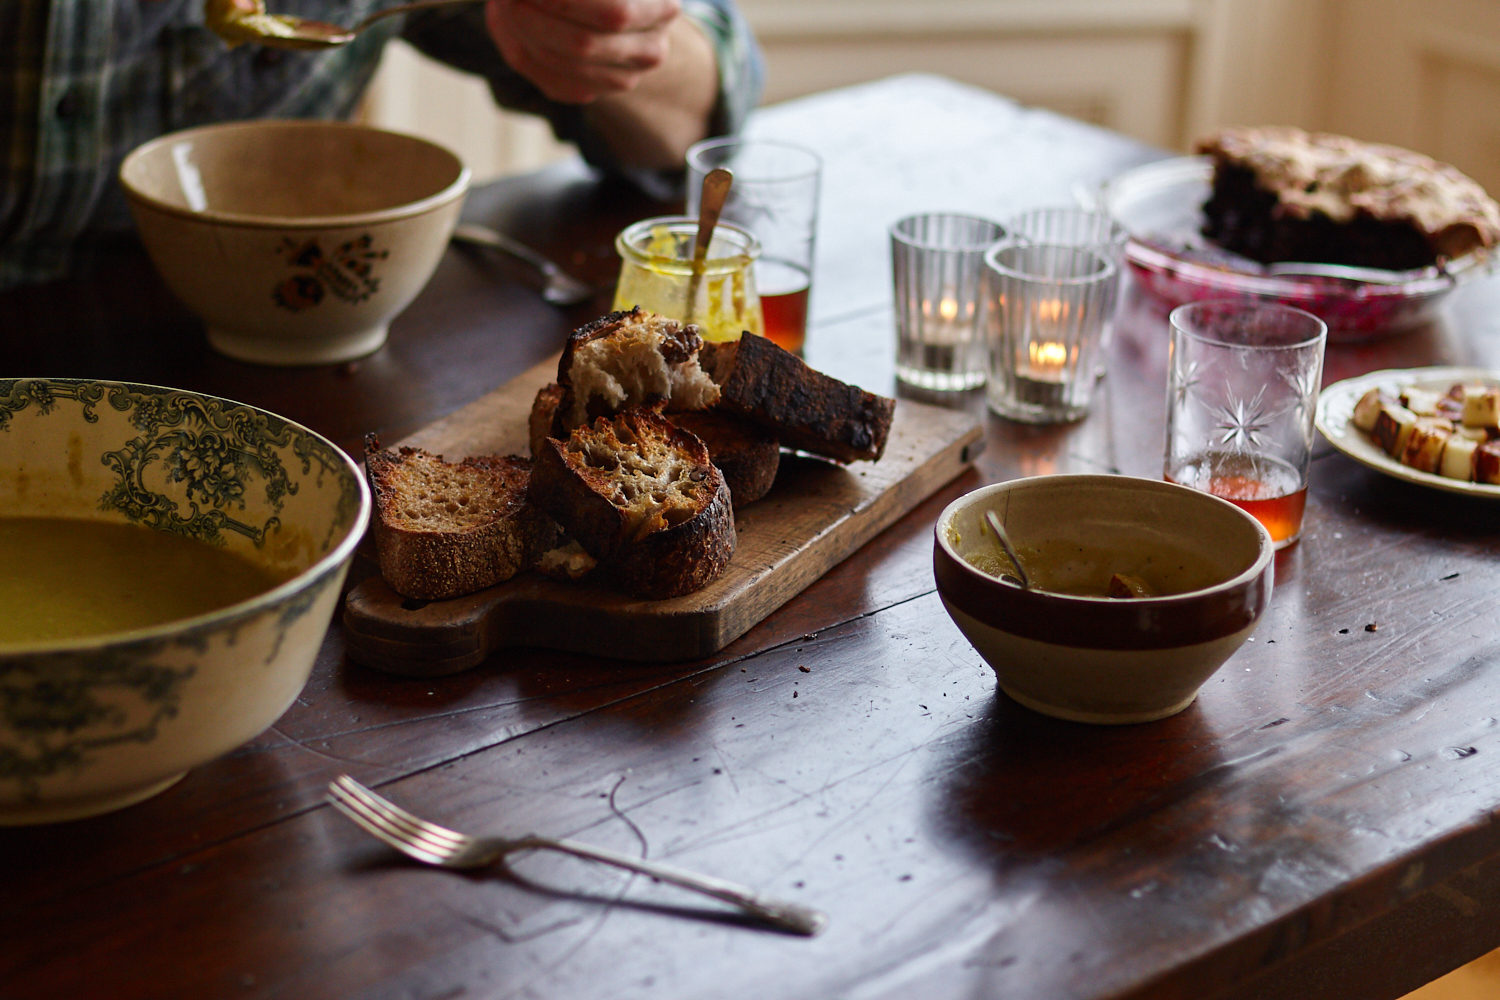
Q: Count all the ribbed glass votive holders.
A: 3